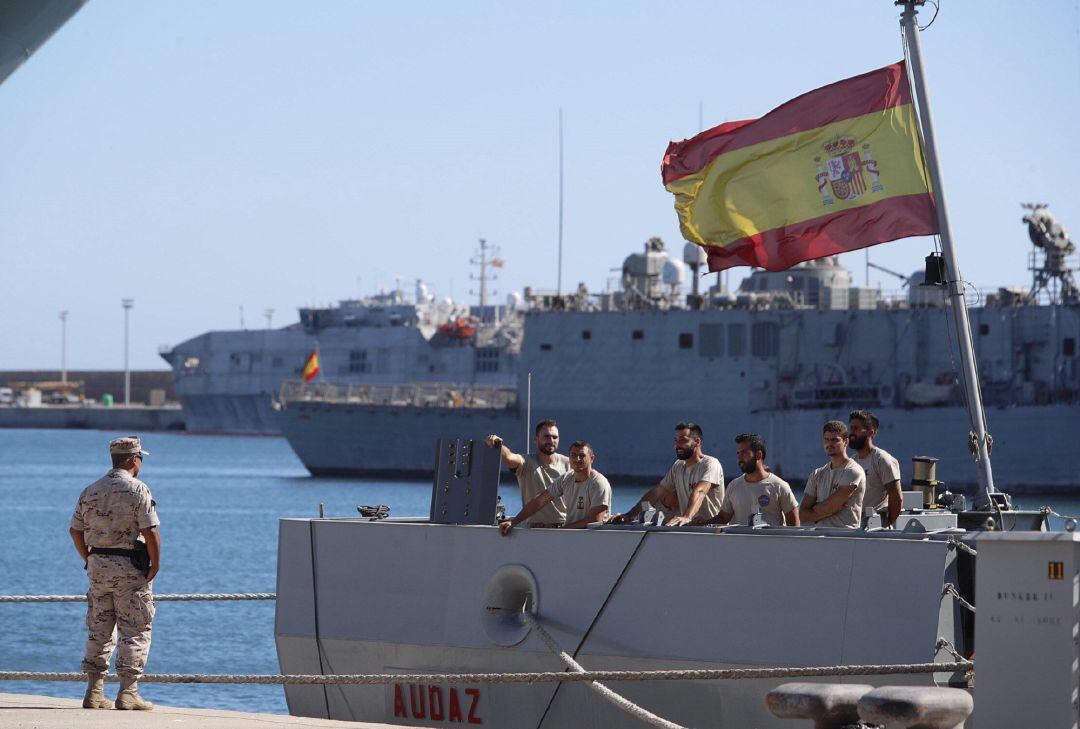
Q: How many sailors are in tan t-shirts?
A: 6